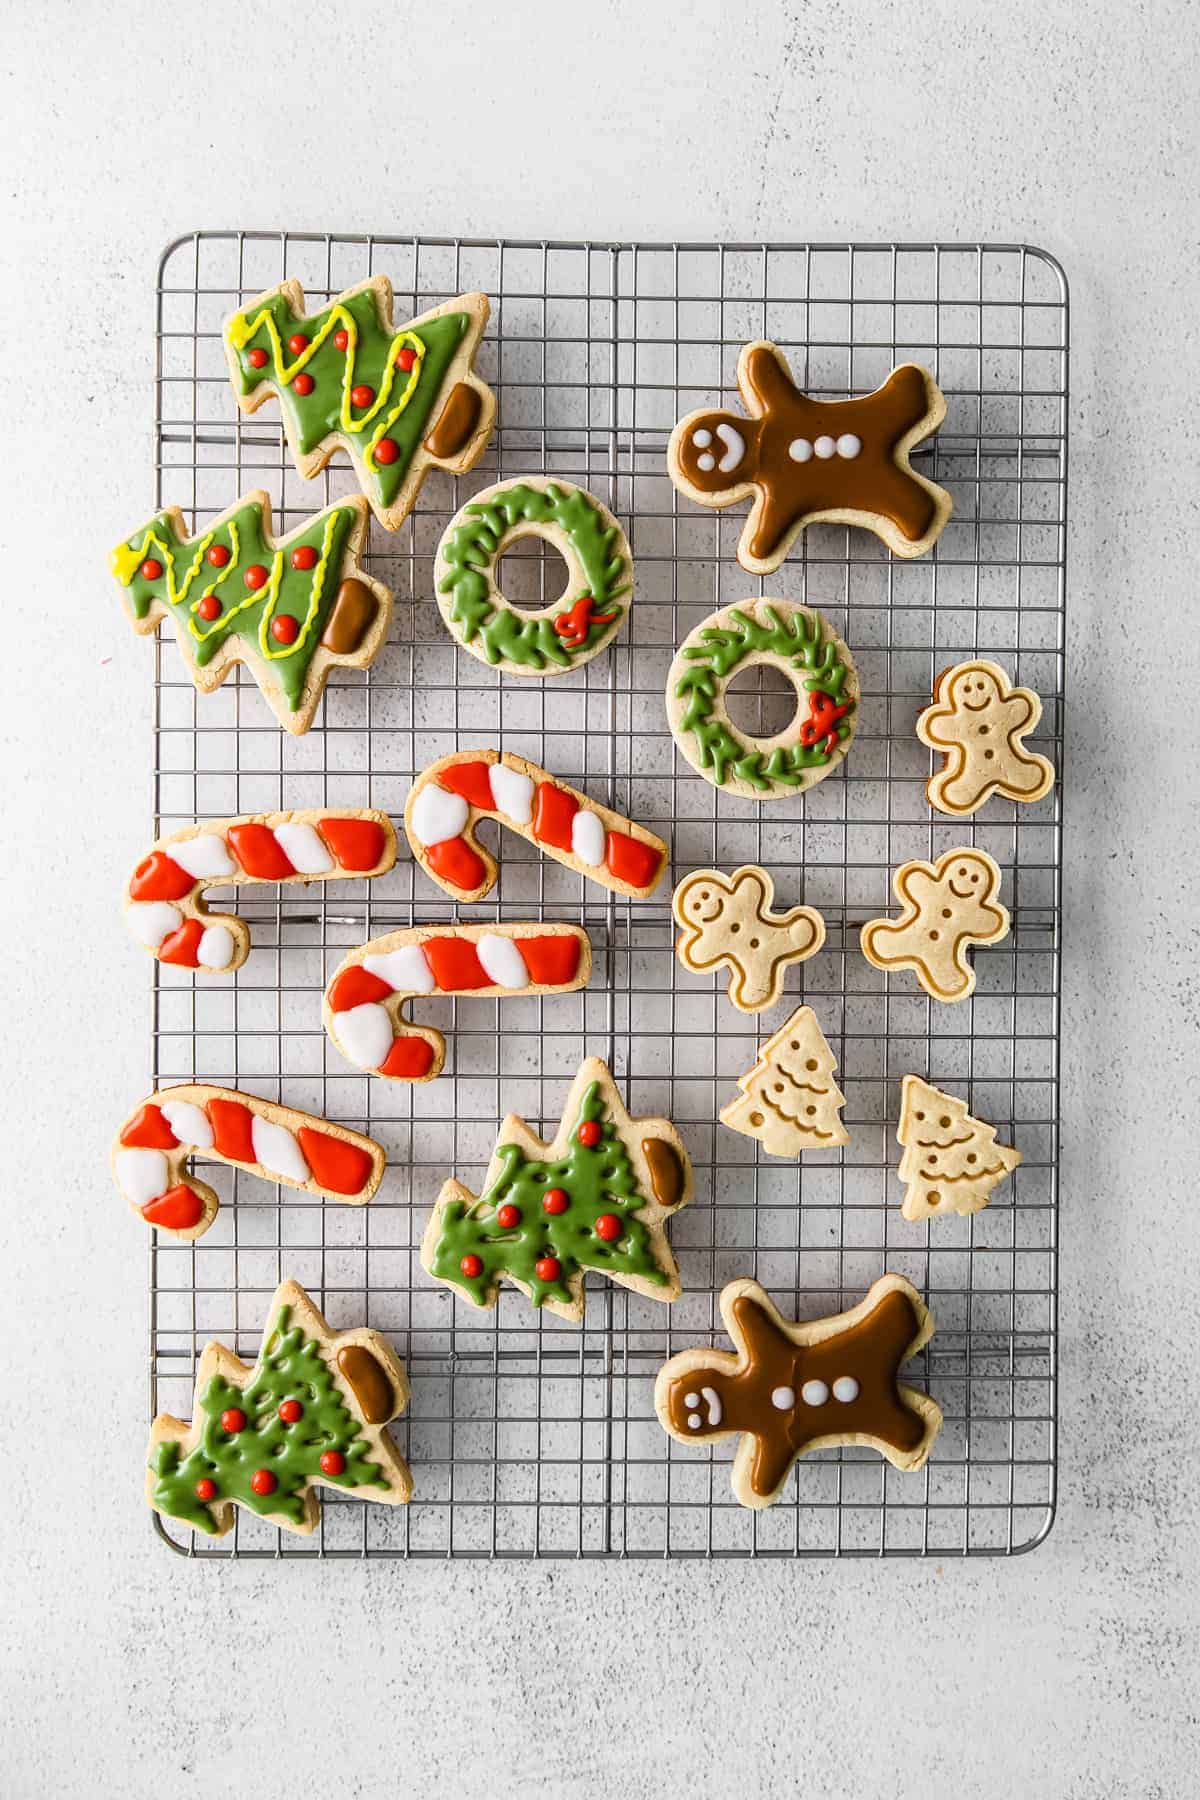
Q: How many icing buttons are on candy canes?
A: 0